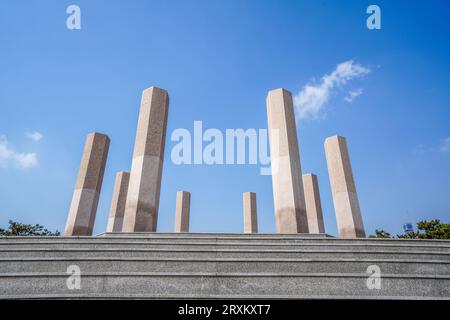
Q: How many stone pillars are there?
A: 8